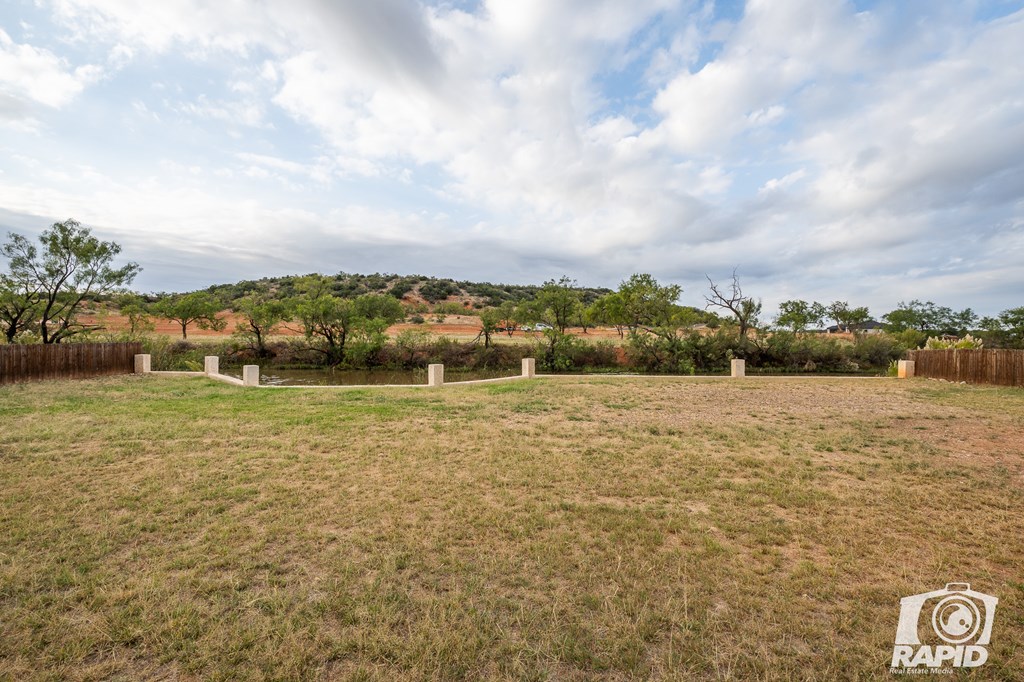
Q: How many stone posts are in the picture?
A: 7